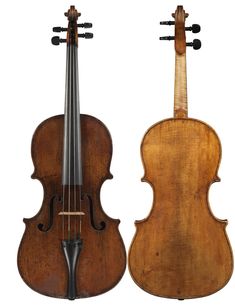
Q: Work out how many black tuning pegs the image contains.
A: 8